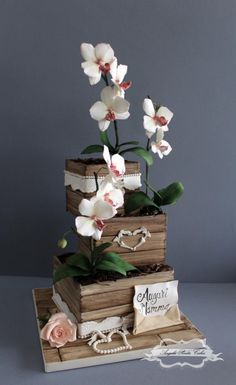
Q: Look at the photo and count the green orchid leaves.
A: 11